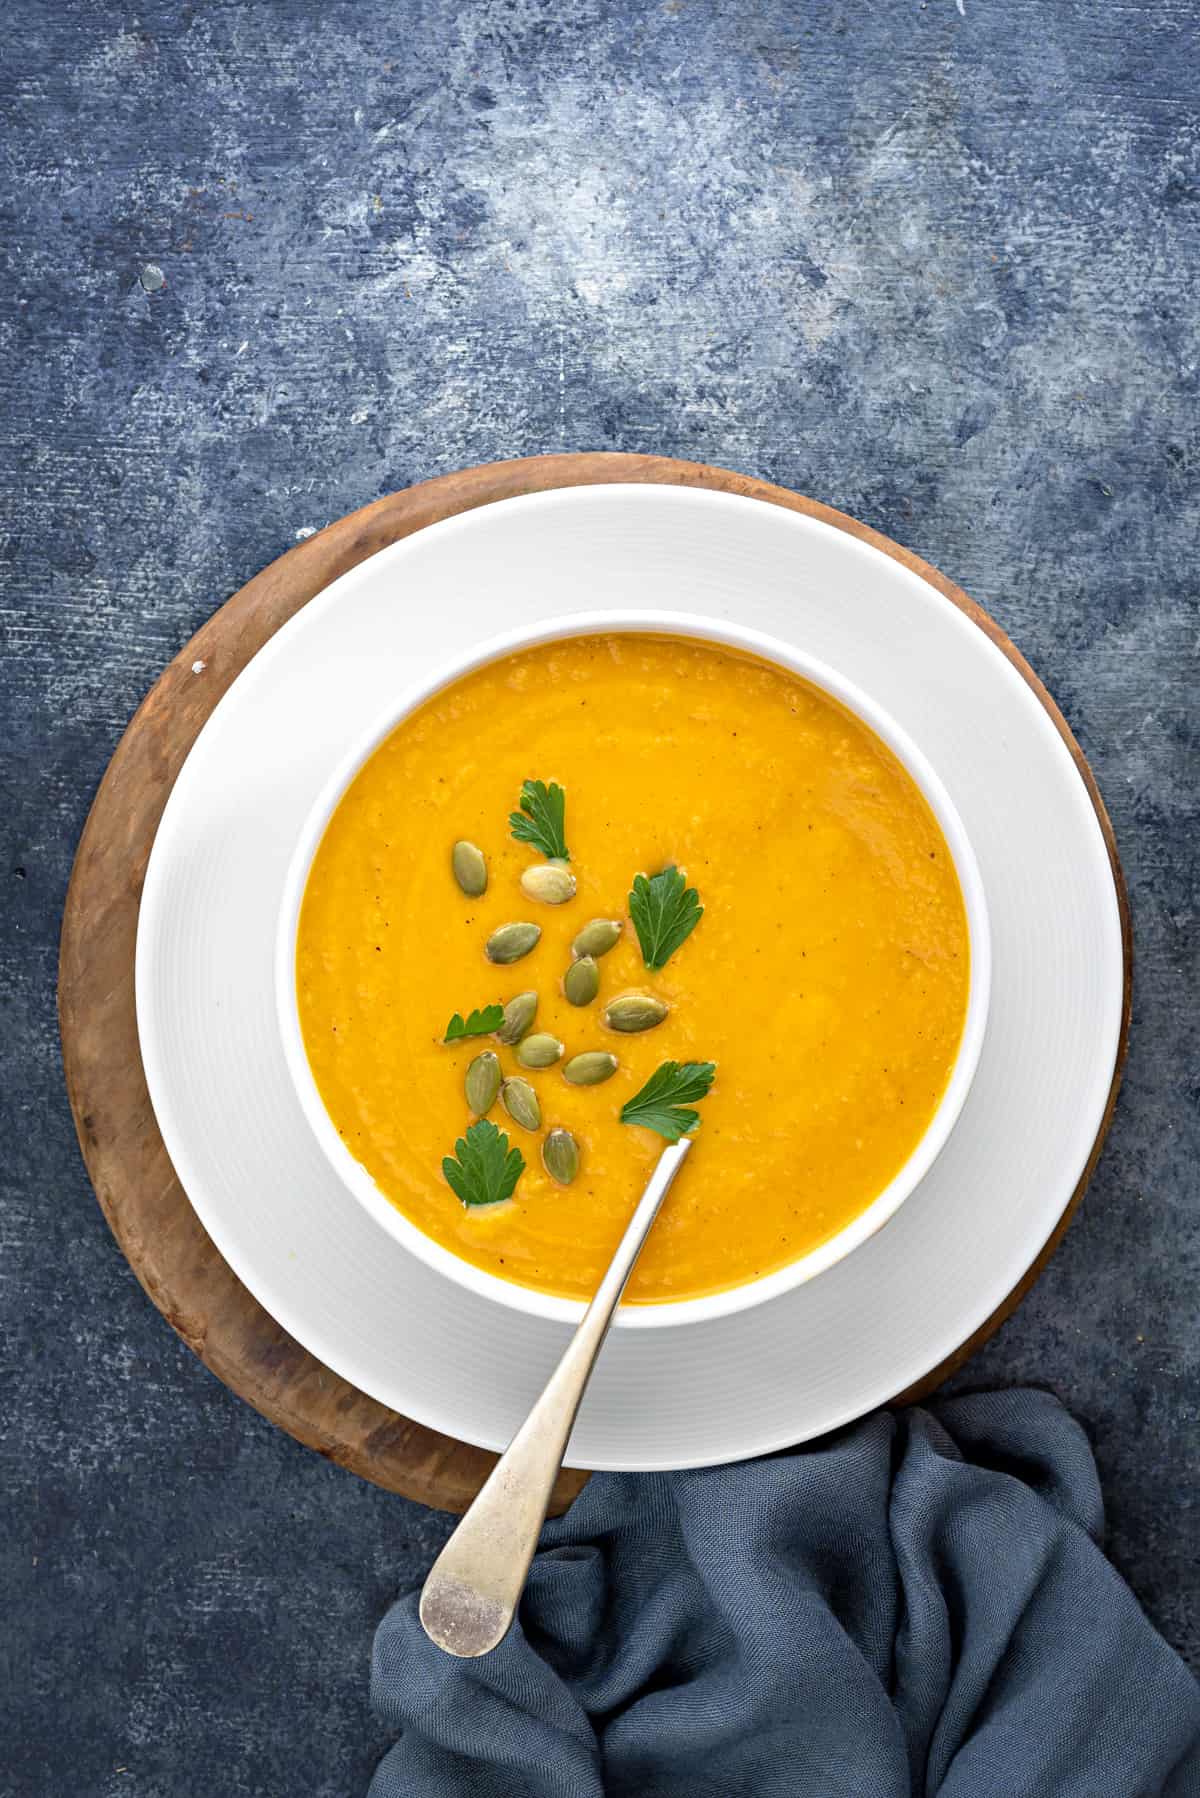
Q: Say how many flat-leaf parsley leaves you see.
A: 5